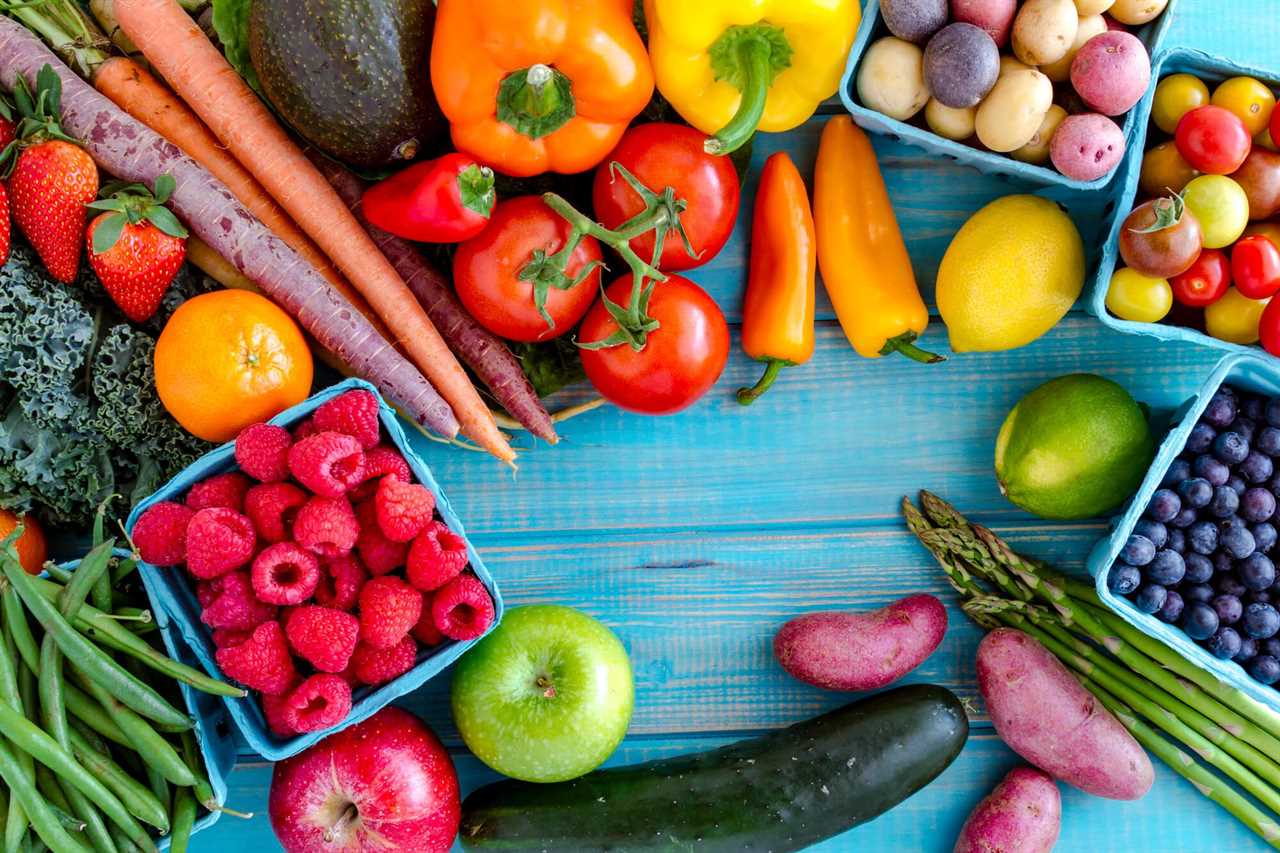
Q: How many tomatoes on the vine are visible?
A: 3